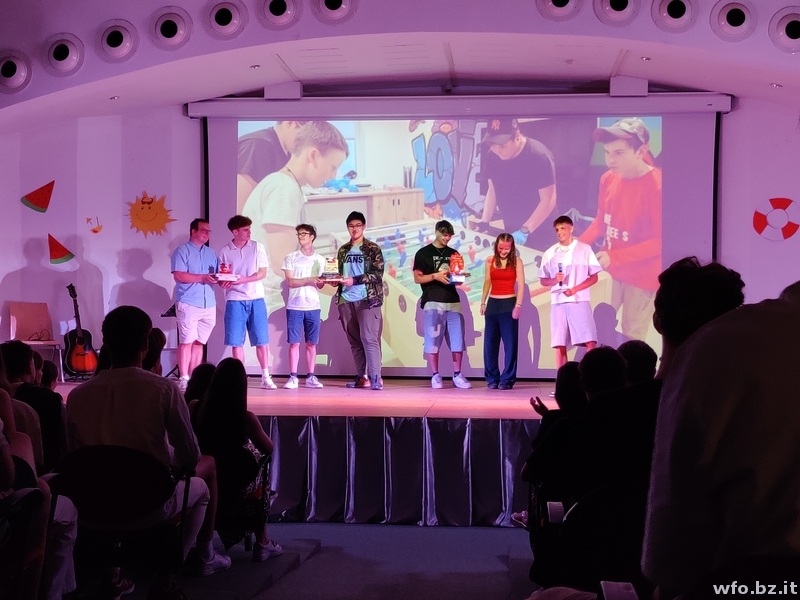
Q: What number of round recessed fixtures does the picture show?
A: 12